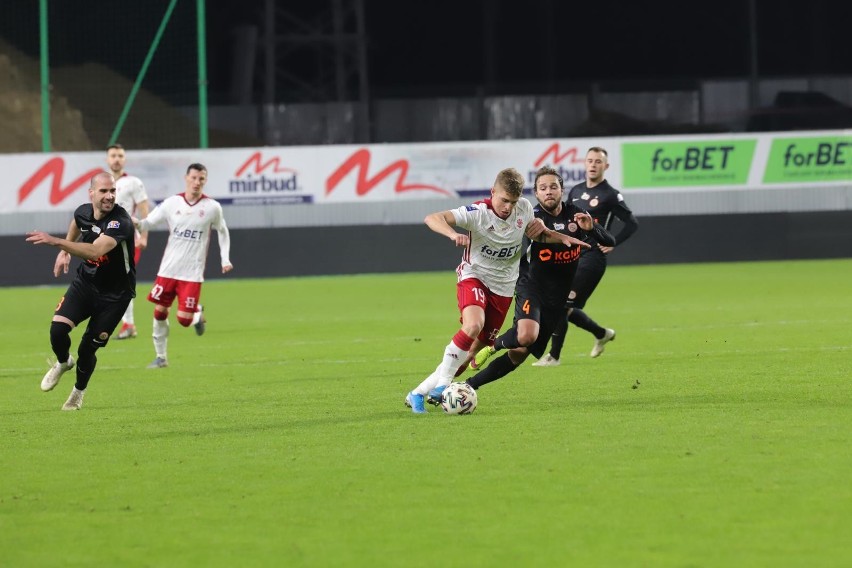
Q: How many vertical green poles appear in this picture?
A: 2